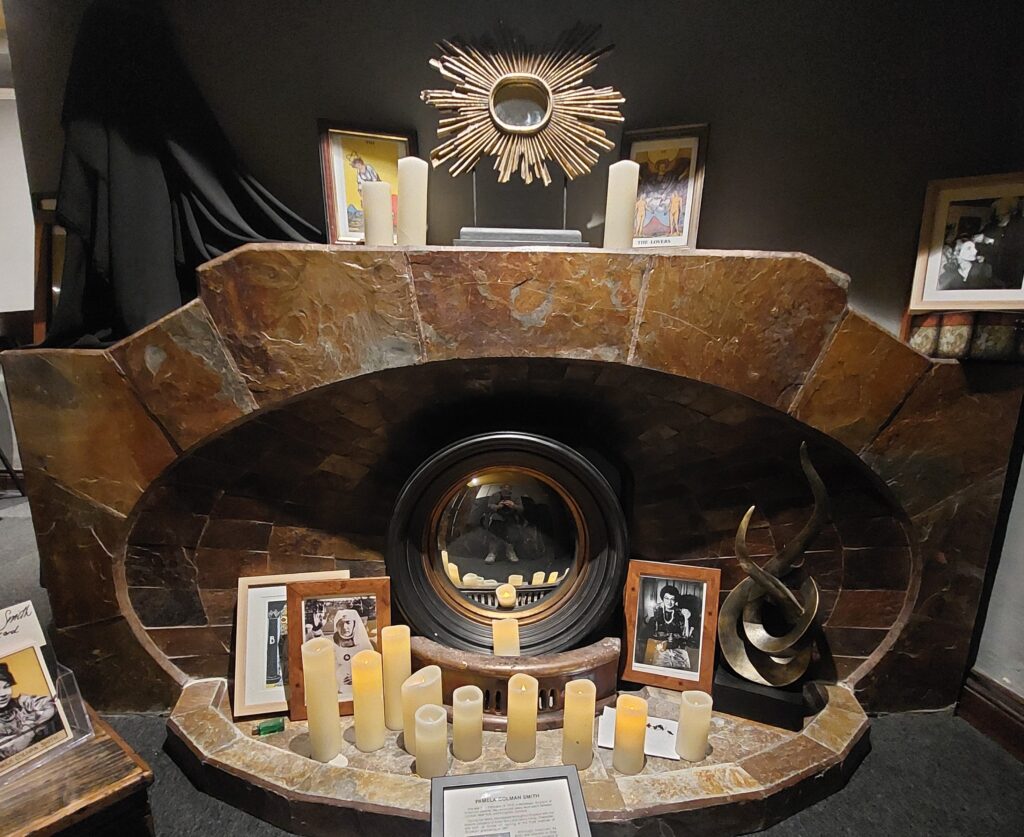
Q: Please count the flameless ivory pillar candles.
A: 14